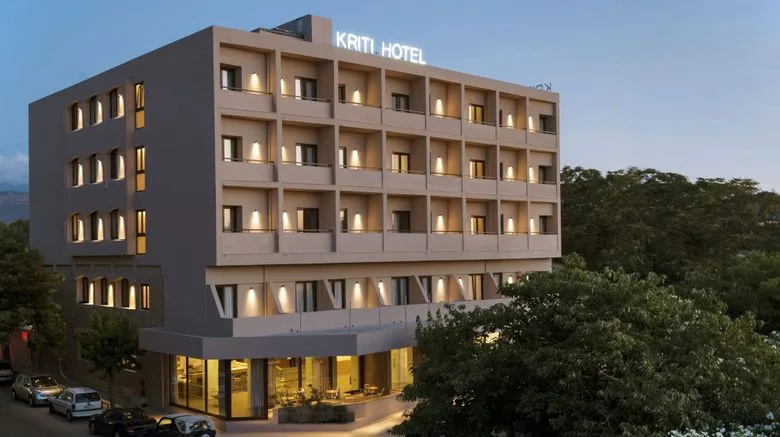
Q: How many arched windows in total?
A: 12